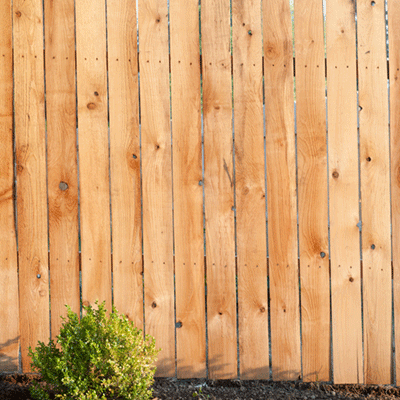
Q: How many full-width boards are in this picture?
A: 12